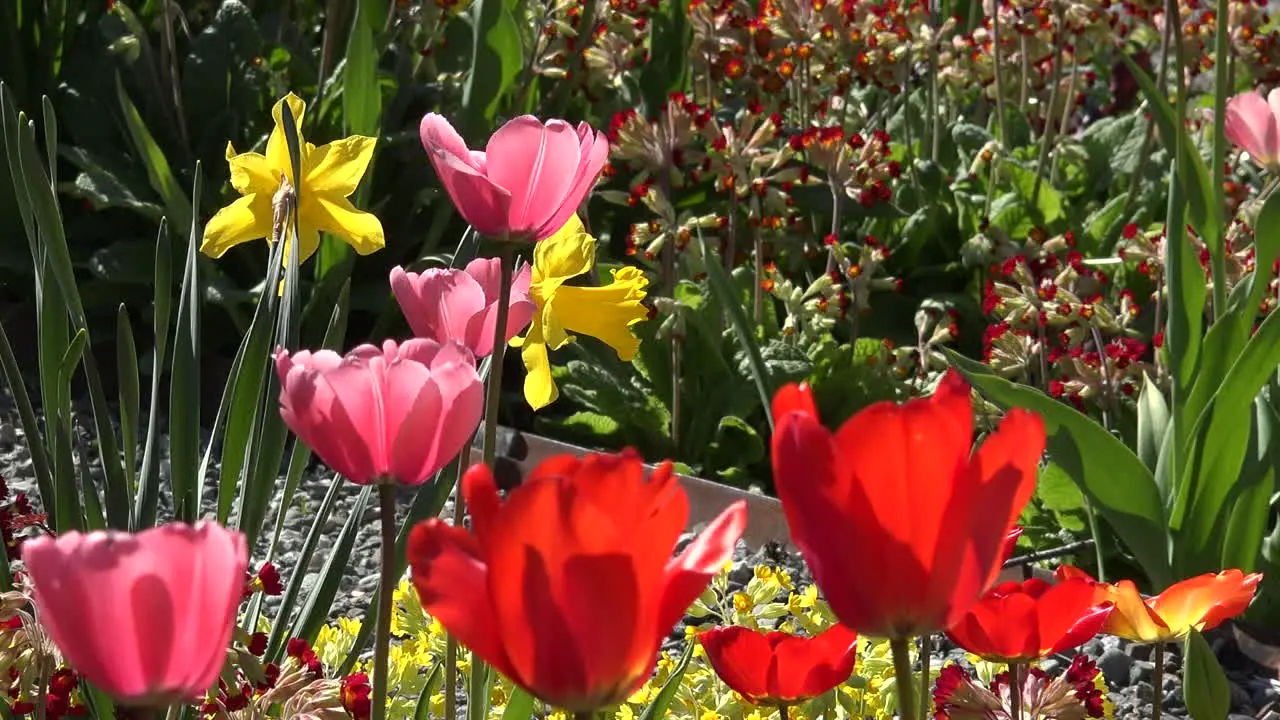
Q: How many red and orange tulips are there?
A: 5